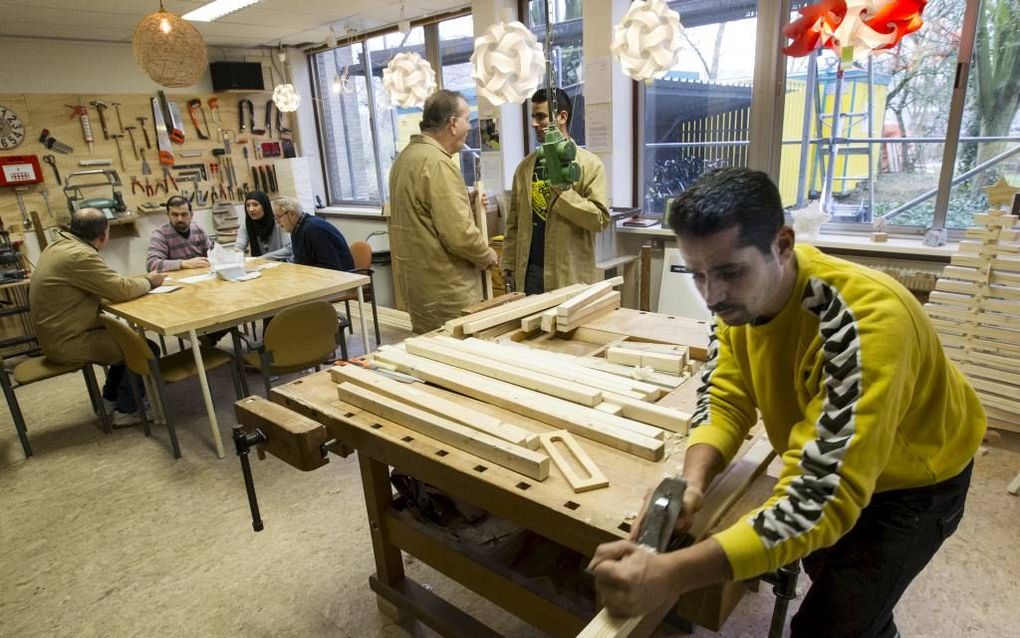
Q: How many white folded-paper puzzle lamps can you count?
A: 4